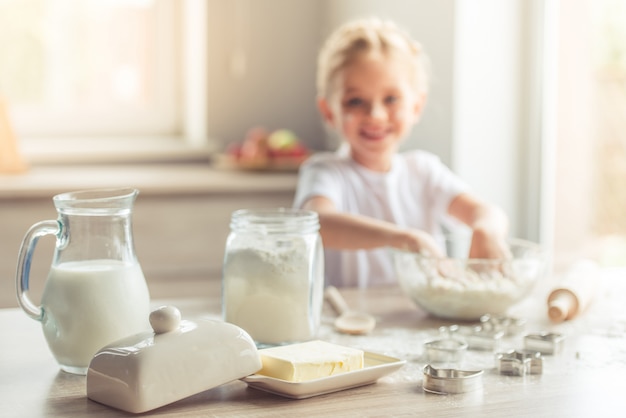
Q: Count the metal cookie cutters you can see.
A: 6